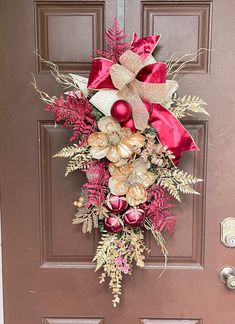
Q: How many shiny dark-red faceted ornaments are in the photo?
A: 3